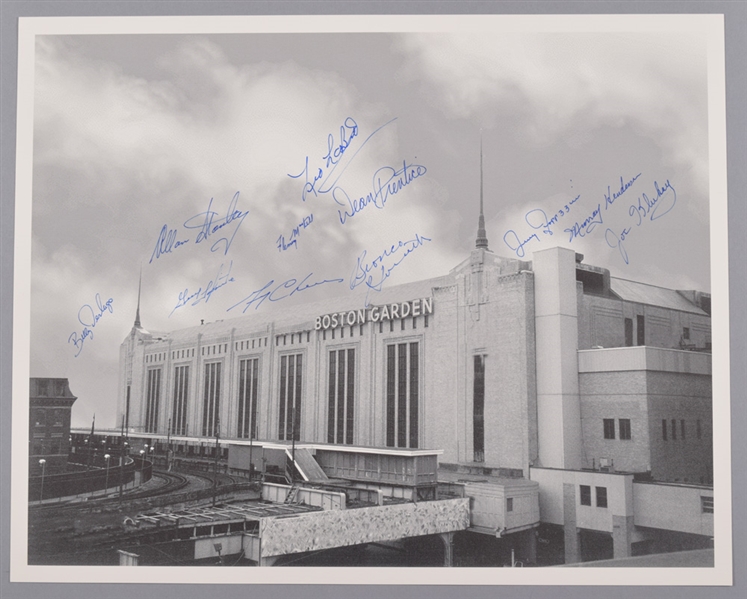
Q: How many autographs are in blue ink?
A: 11